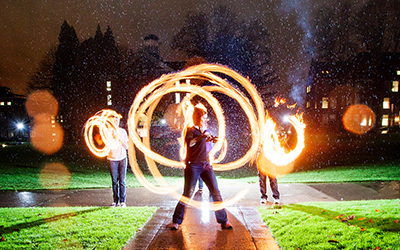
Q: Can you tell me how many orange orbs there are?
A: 4